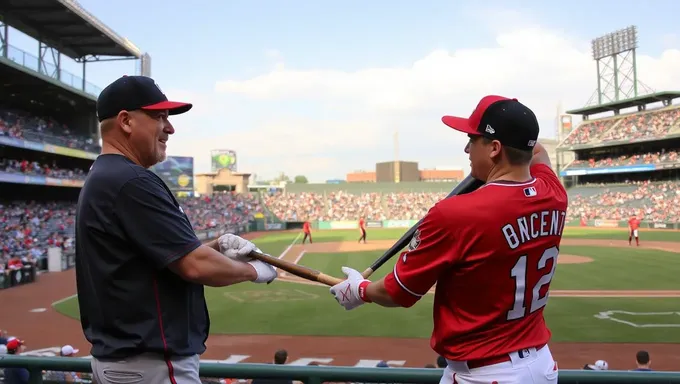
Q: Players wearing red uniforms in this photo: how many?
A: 4